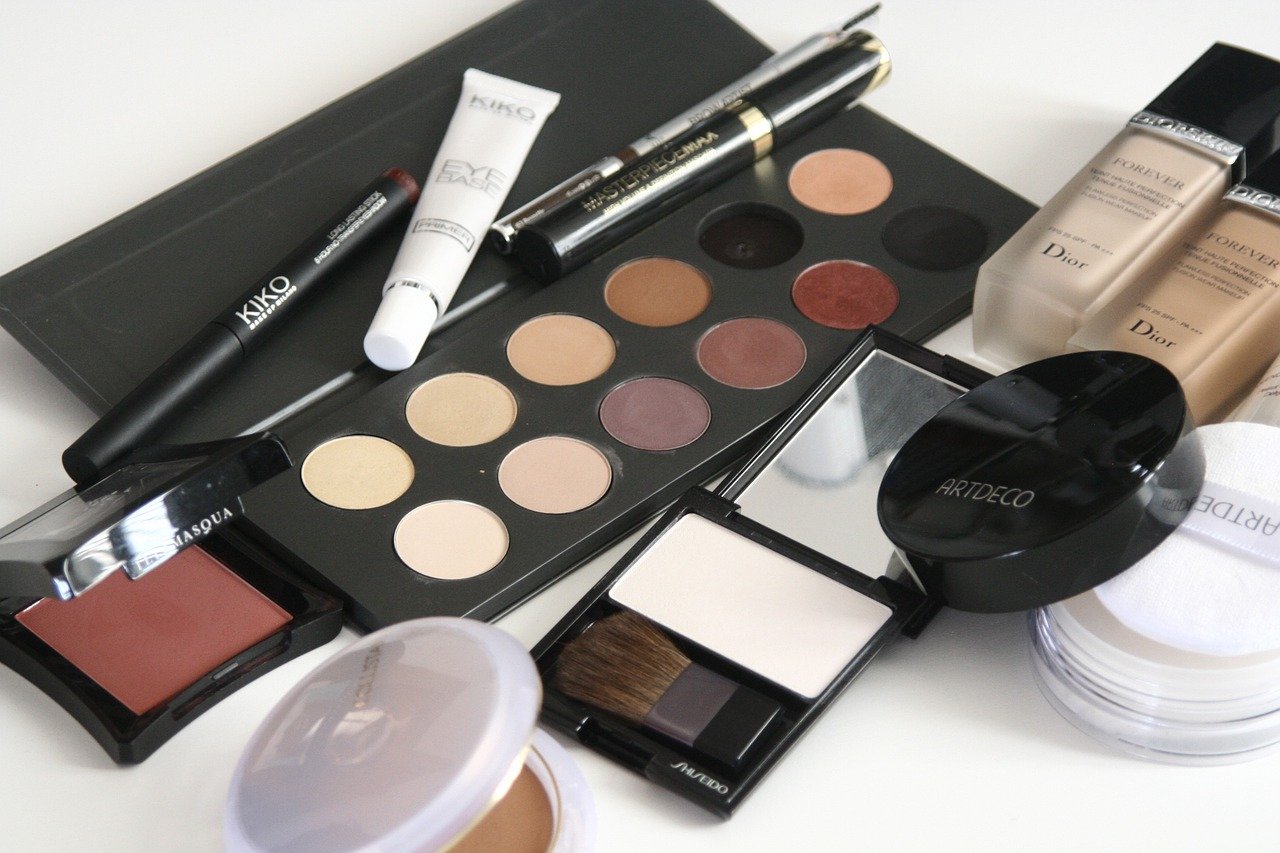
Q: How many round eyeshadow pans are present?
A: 12